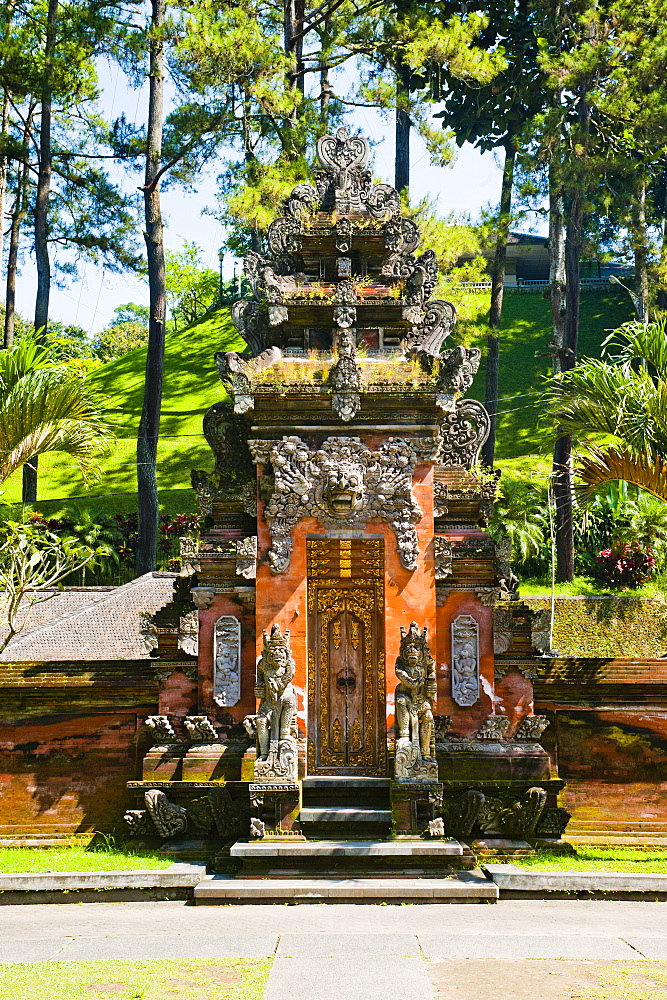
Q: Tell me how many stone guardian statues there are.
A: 2